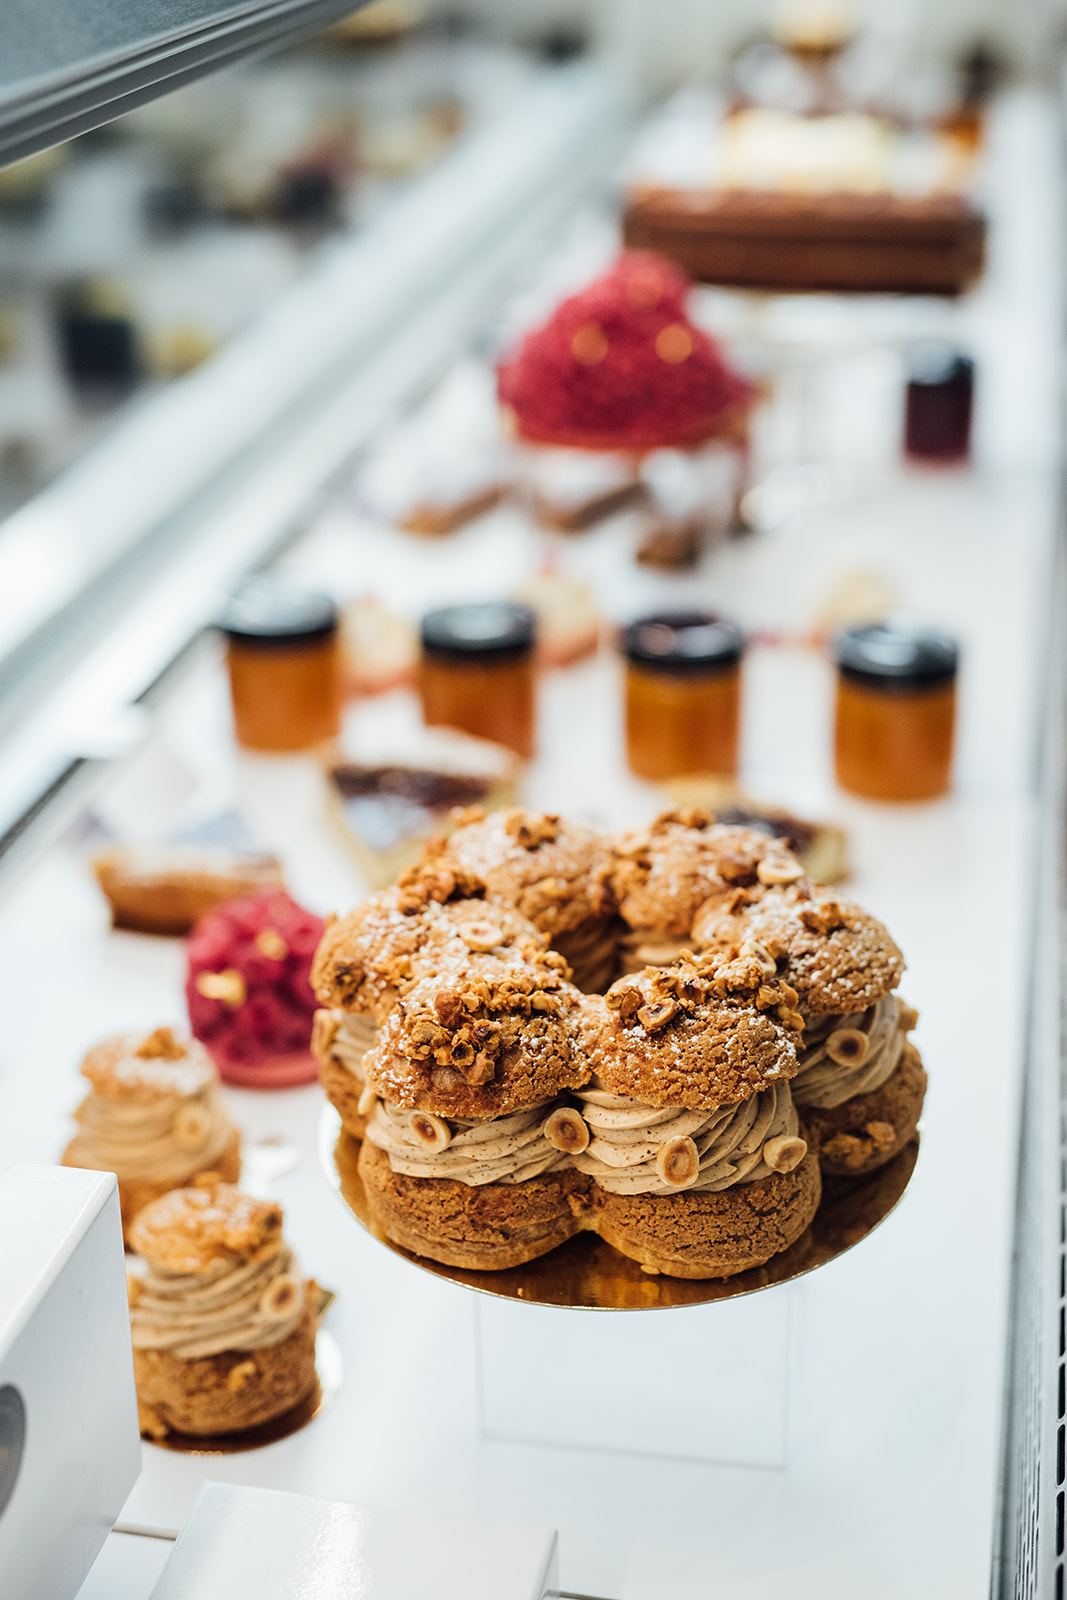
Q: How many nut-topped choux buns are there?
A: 8